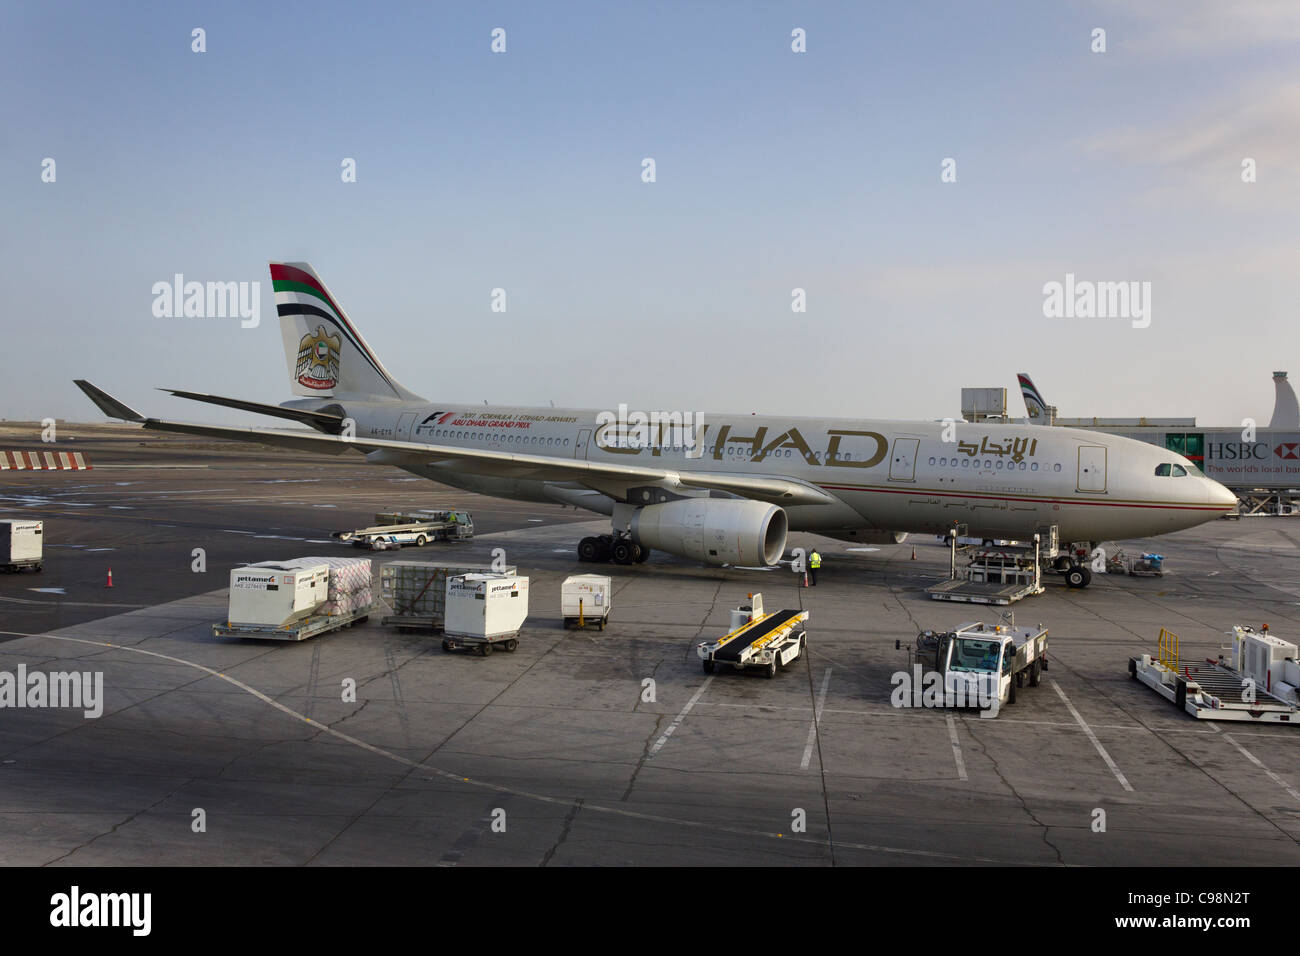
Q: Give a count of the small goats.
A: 0